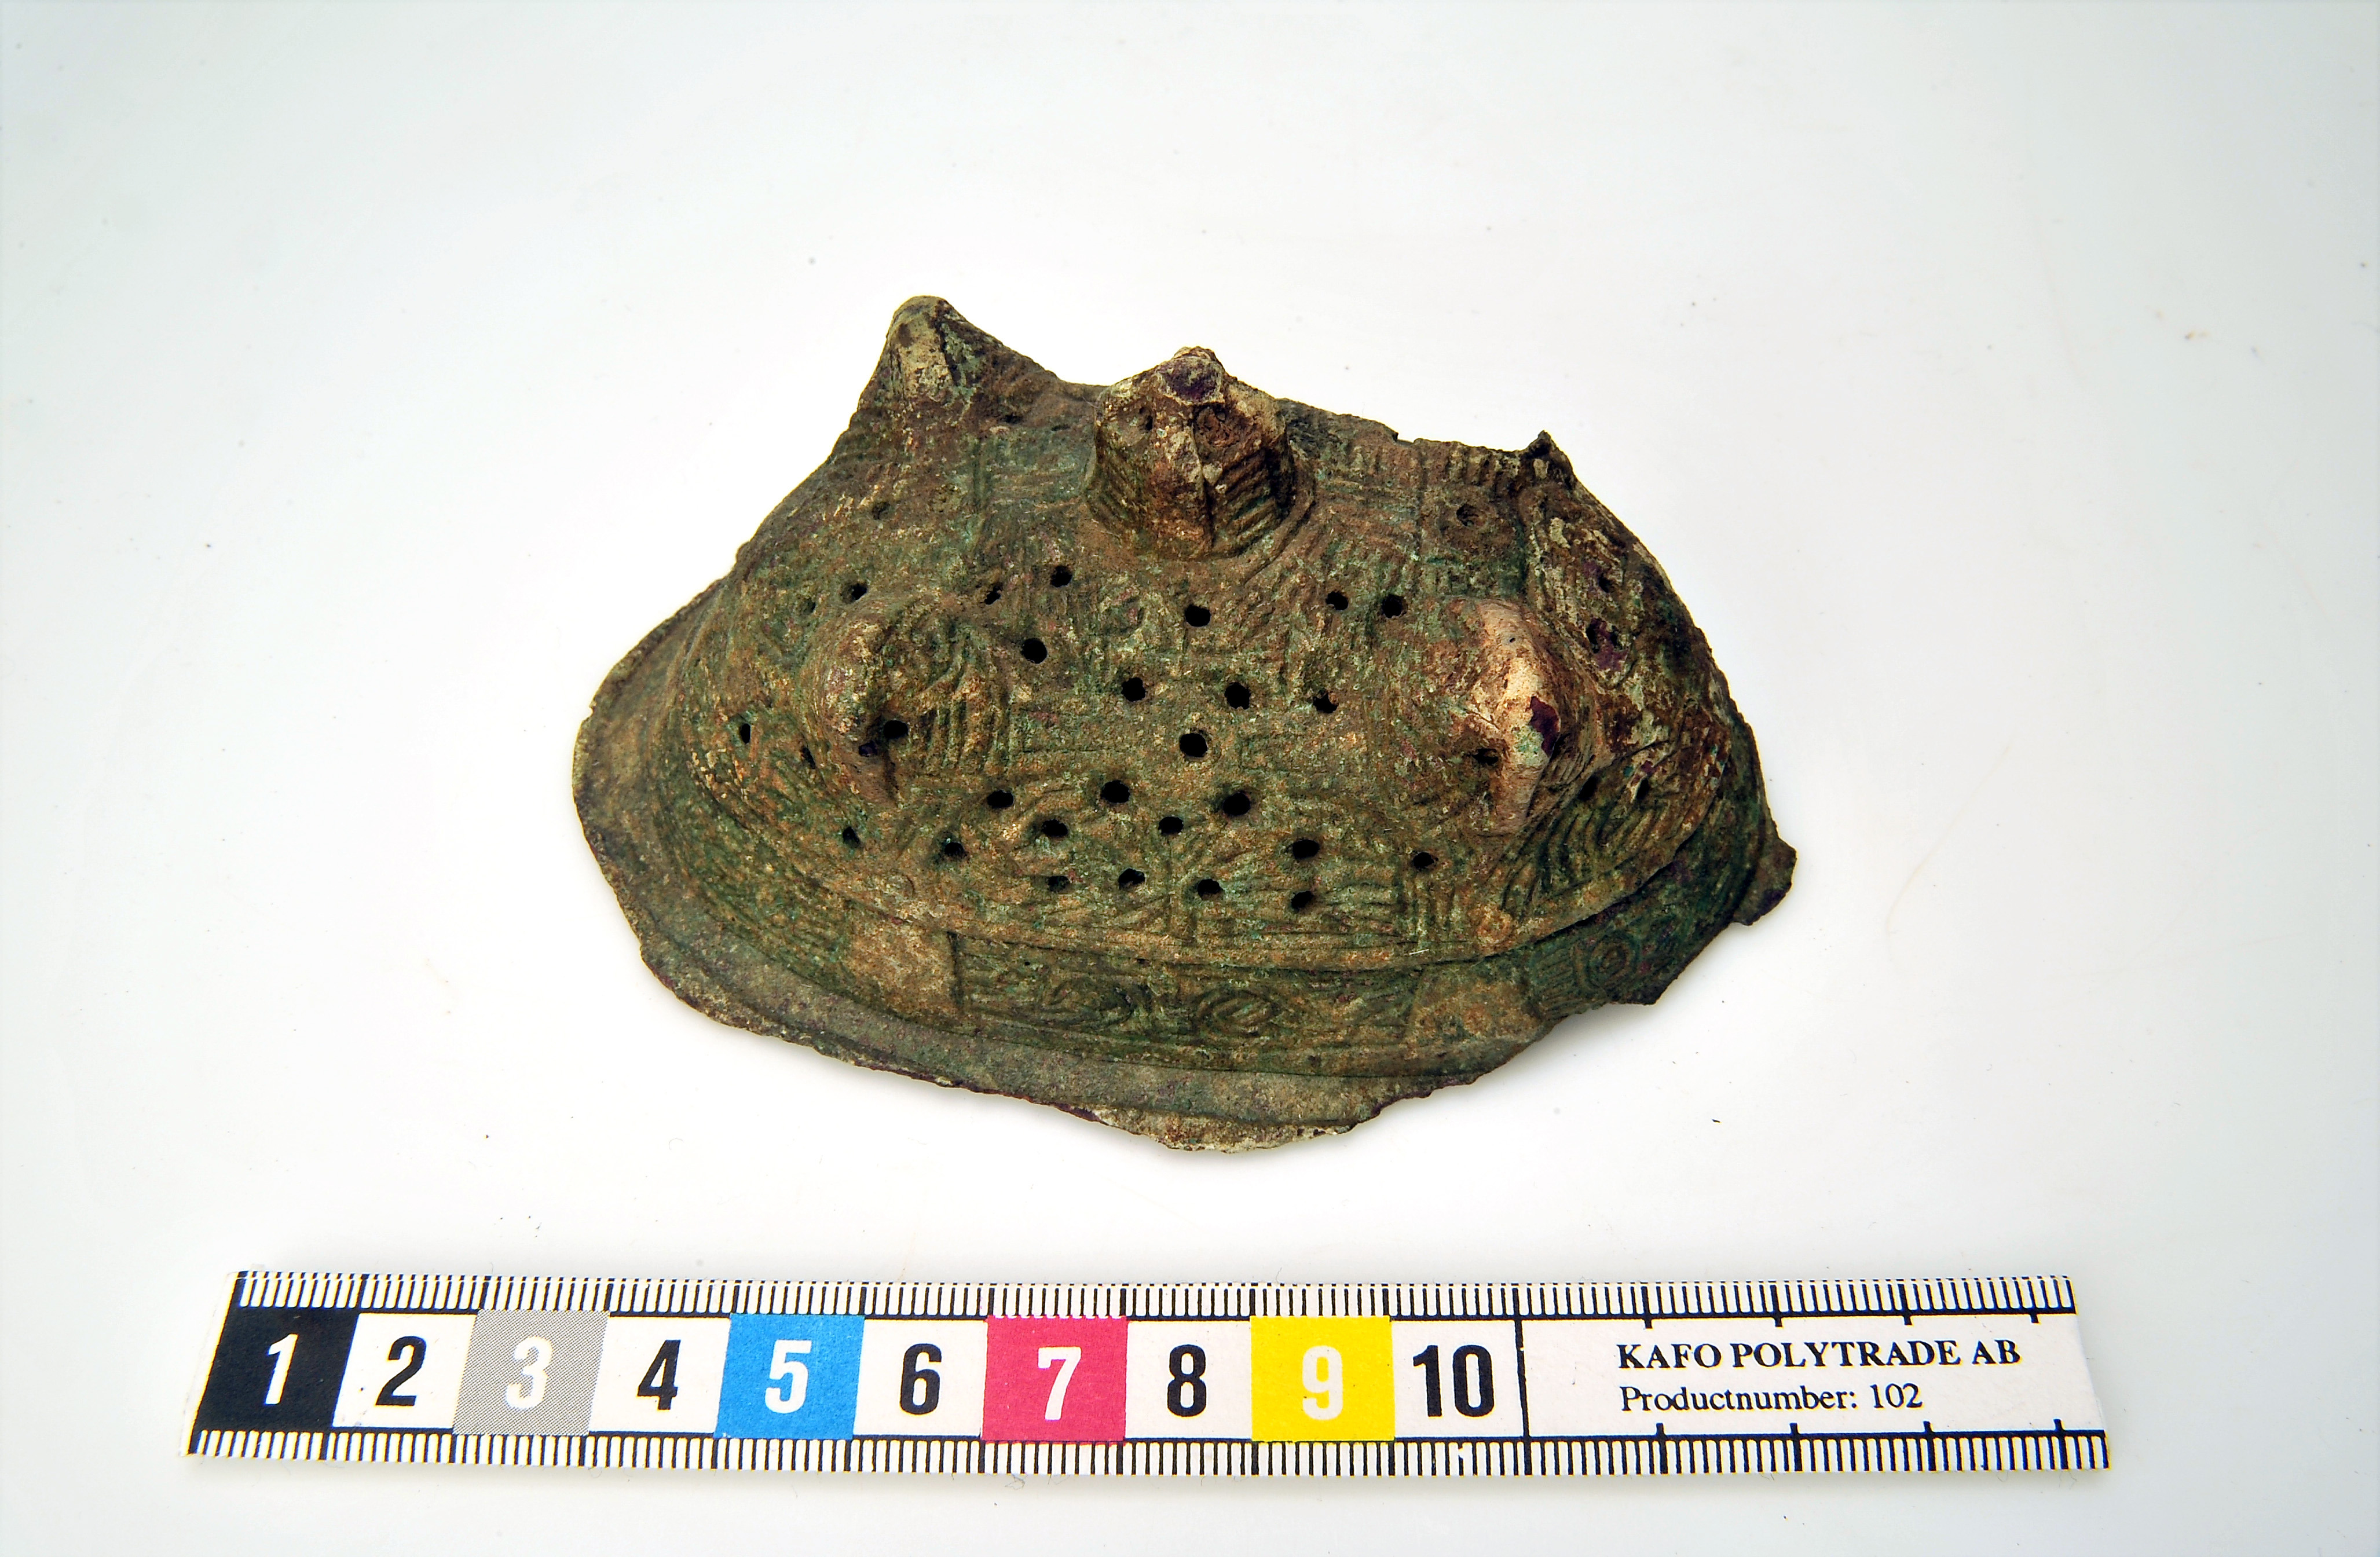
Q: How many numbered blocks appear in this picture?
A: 10